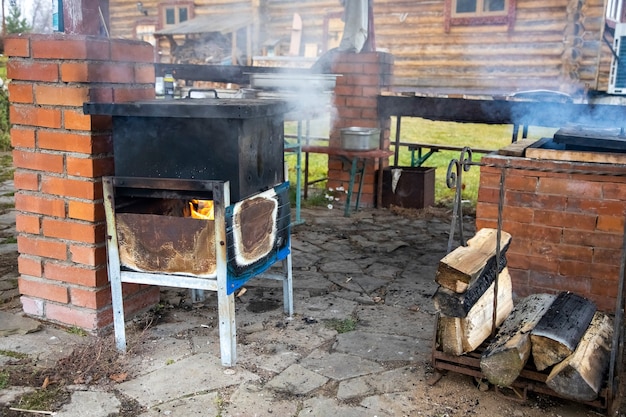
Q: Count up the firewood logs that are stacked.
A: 6